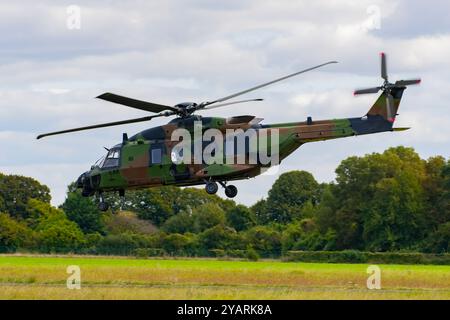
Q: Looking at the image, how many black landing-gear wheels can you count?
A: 3